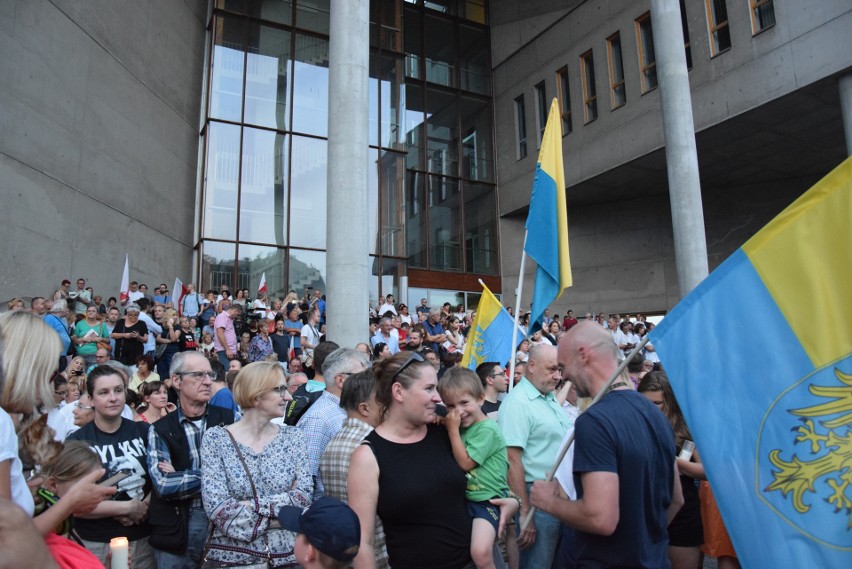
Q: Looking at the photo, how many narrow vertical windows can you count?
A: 9